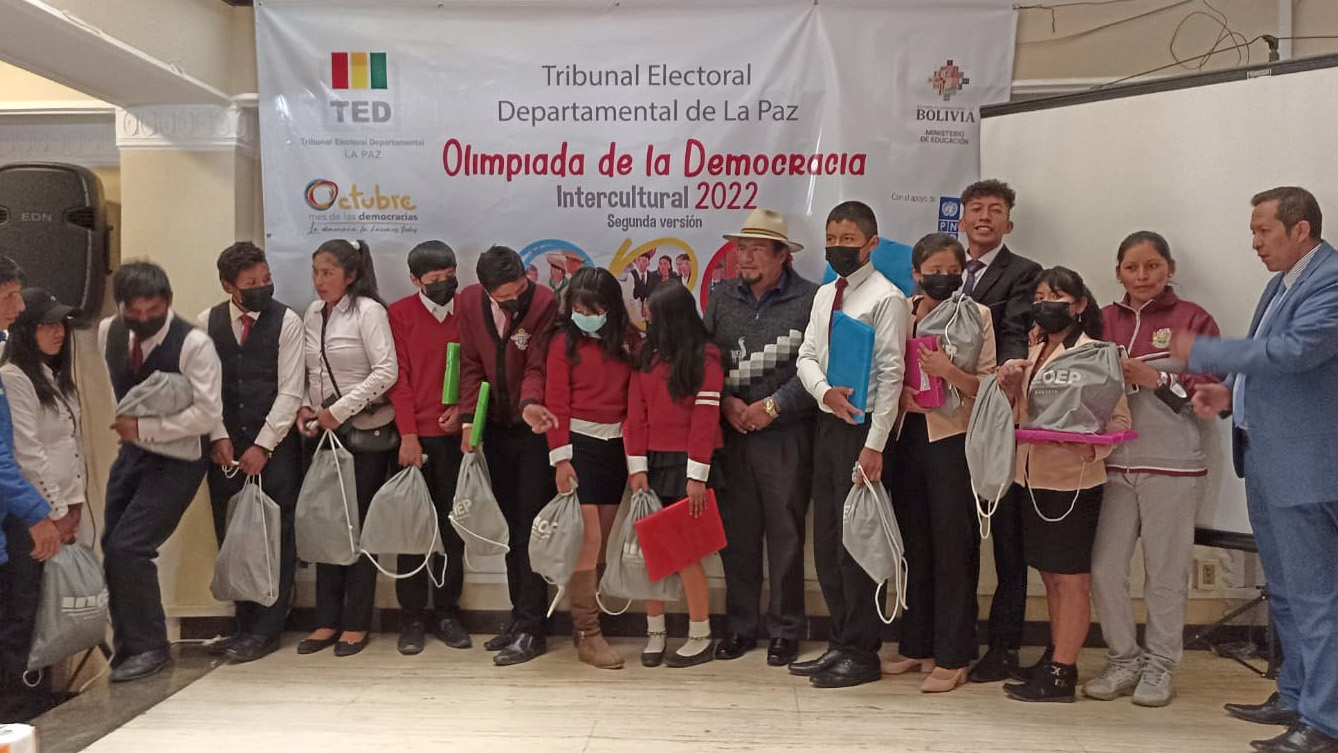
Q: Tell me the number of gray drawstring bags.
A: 12